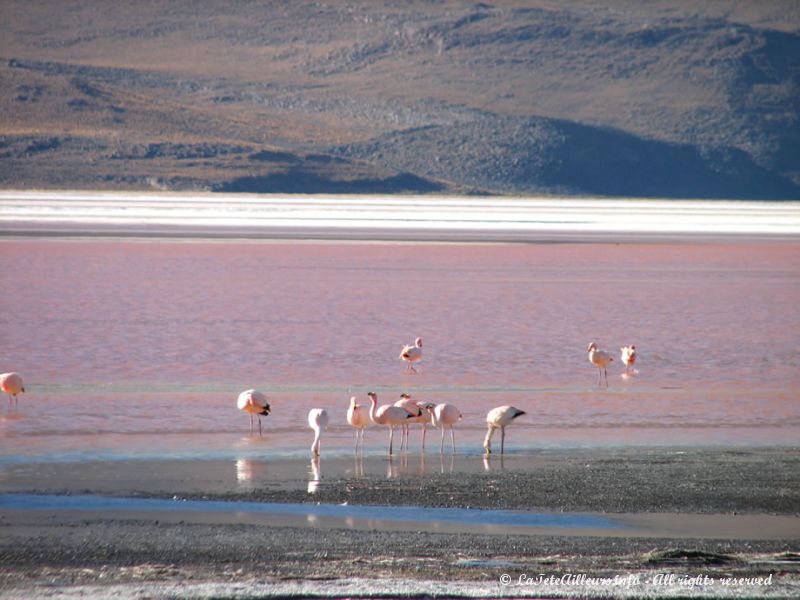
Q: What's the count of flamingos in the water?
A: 12